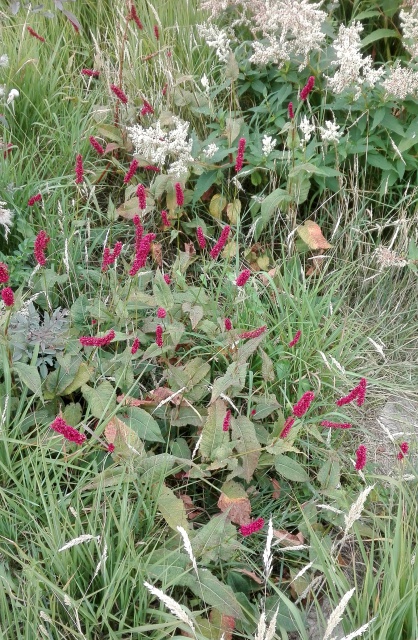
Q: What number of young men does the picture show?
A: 0